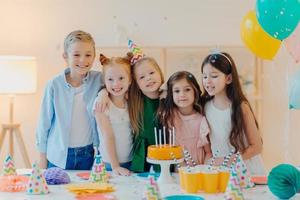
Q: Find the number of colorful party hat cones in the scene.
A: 7